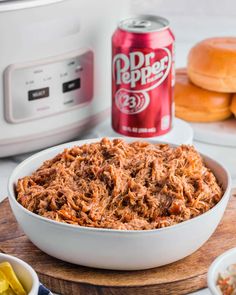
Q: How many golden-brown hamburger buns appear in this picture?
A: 3